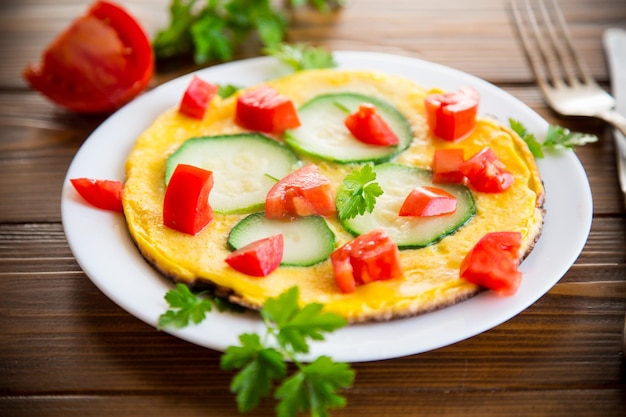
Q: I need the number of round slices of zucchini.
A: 4